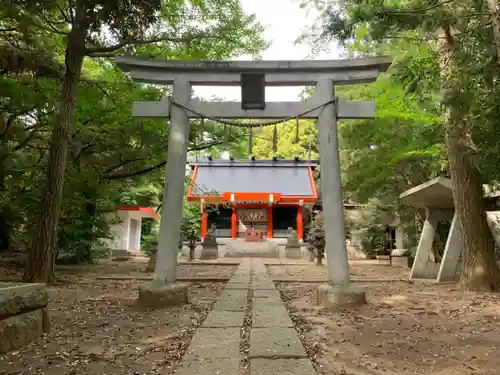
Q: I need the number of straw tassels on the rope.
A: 5